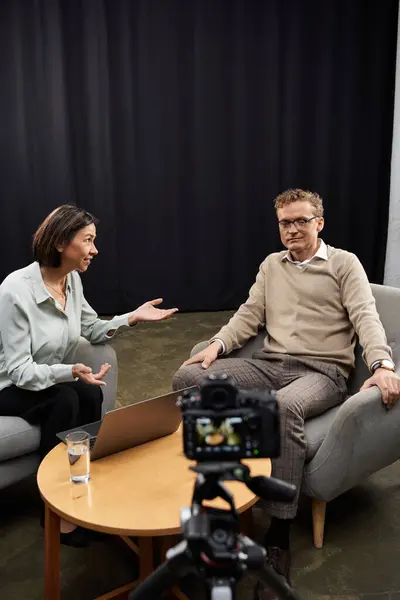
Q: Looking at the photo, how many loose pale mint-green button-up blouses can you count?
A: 1